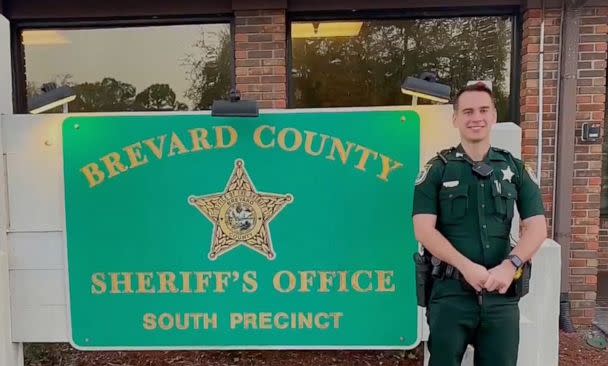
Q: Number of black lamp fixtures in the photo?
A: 3